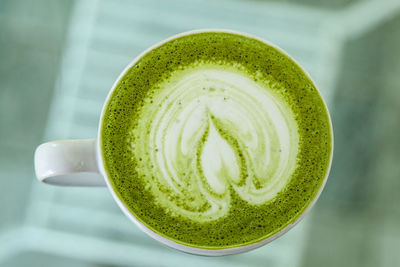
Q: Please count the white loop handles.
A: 1